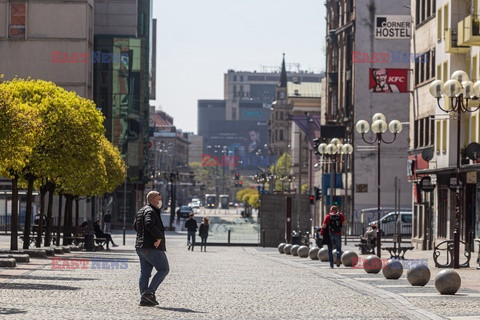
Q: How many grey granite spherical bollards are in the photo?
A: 12